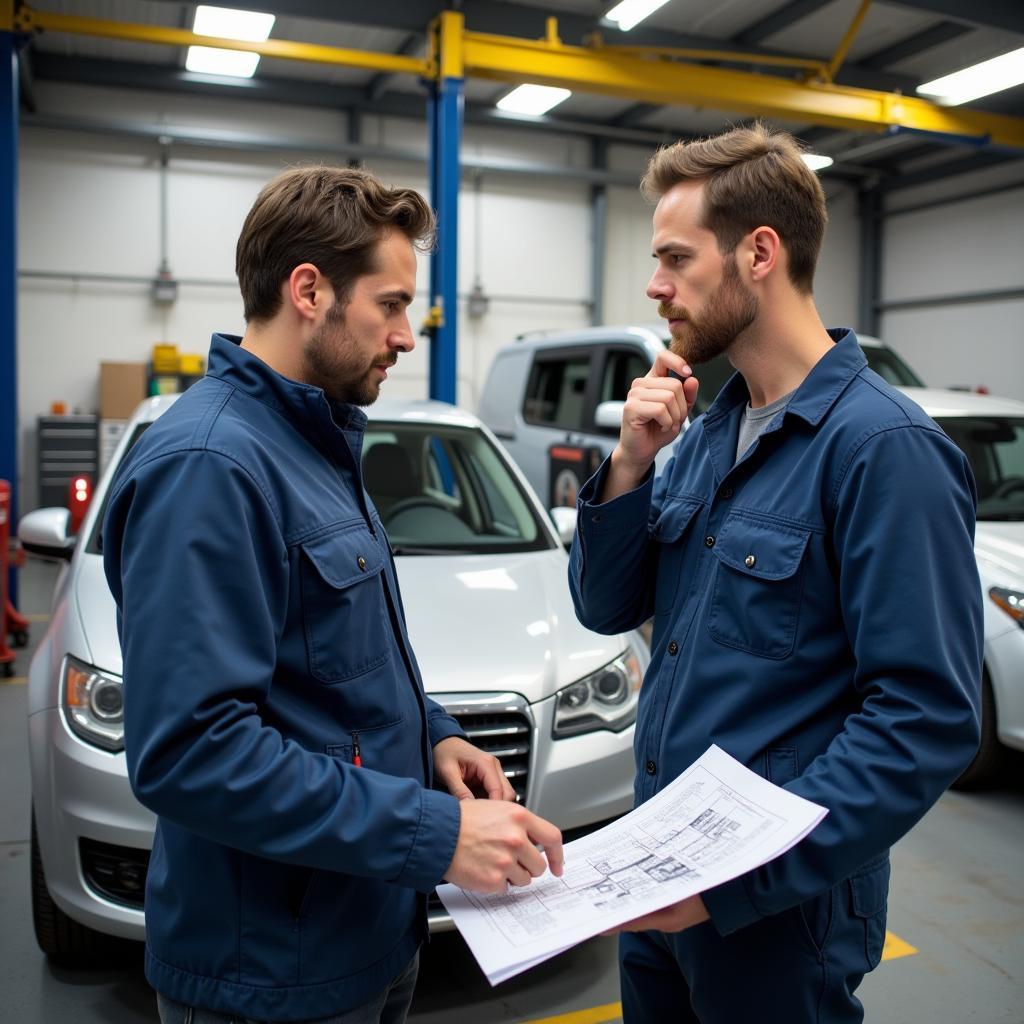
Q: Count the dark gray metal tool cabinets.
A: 1